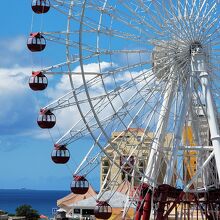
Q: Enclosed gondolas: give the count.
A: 7